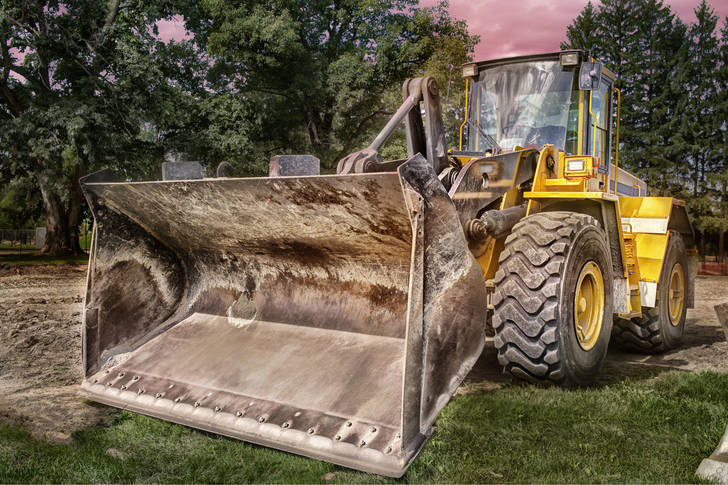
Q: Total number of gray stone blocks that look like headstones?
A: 2